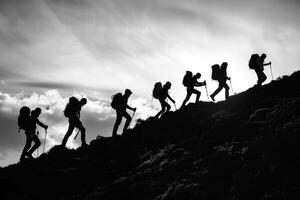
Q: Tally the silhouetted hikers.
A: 7